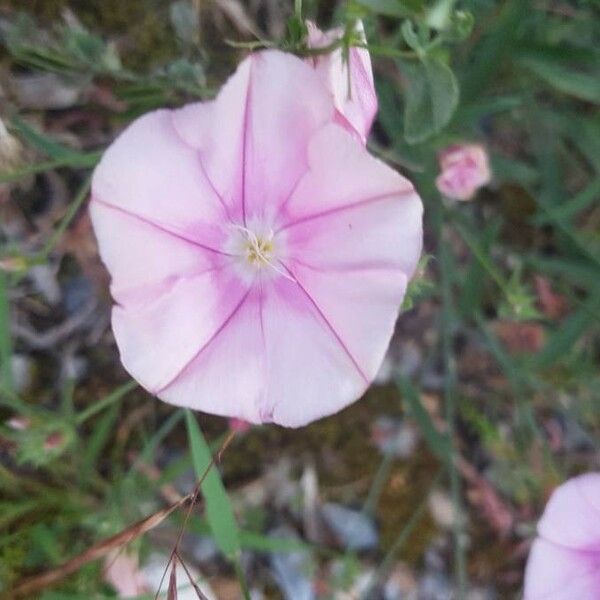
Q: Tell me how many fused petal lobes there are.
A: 5